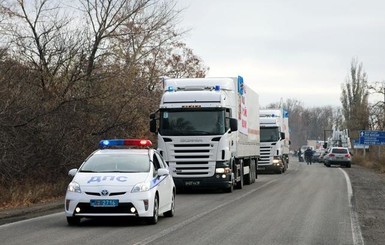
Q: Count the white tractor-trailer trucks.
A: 2